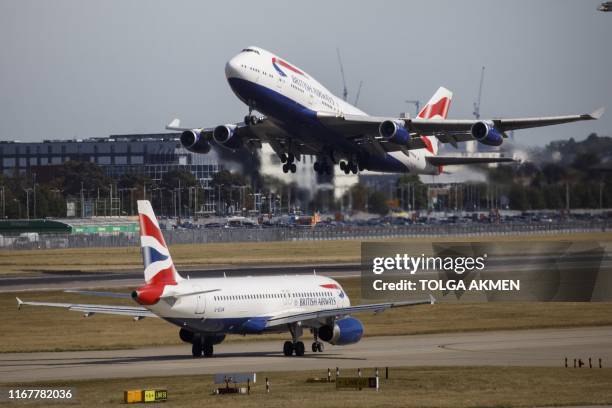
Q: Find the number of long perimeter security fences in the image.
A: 1